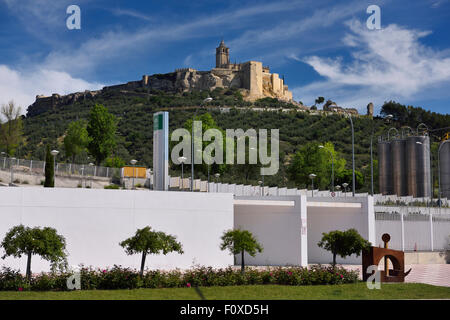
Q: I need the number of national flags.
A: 0